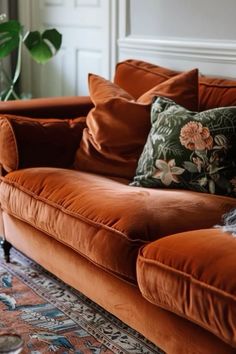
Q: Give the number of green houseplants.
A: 1